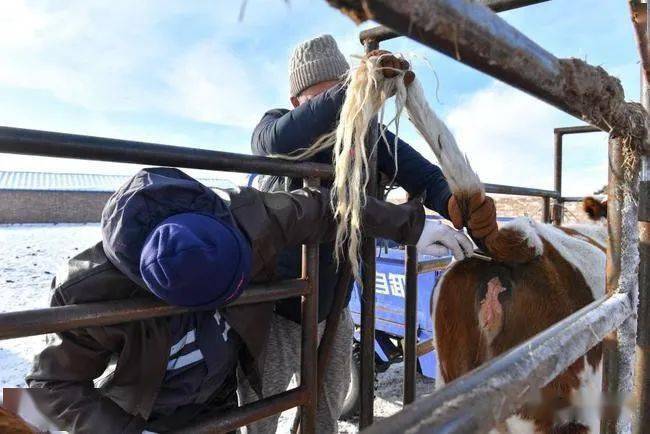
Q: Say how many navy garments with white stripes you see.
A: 1